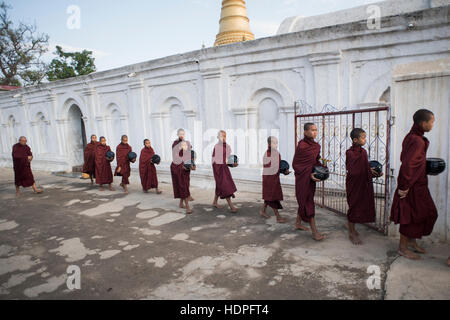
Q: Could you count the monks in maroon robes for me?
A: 12